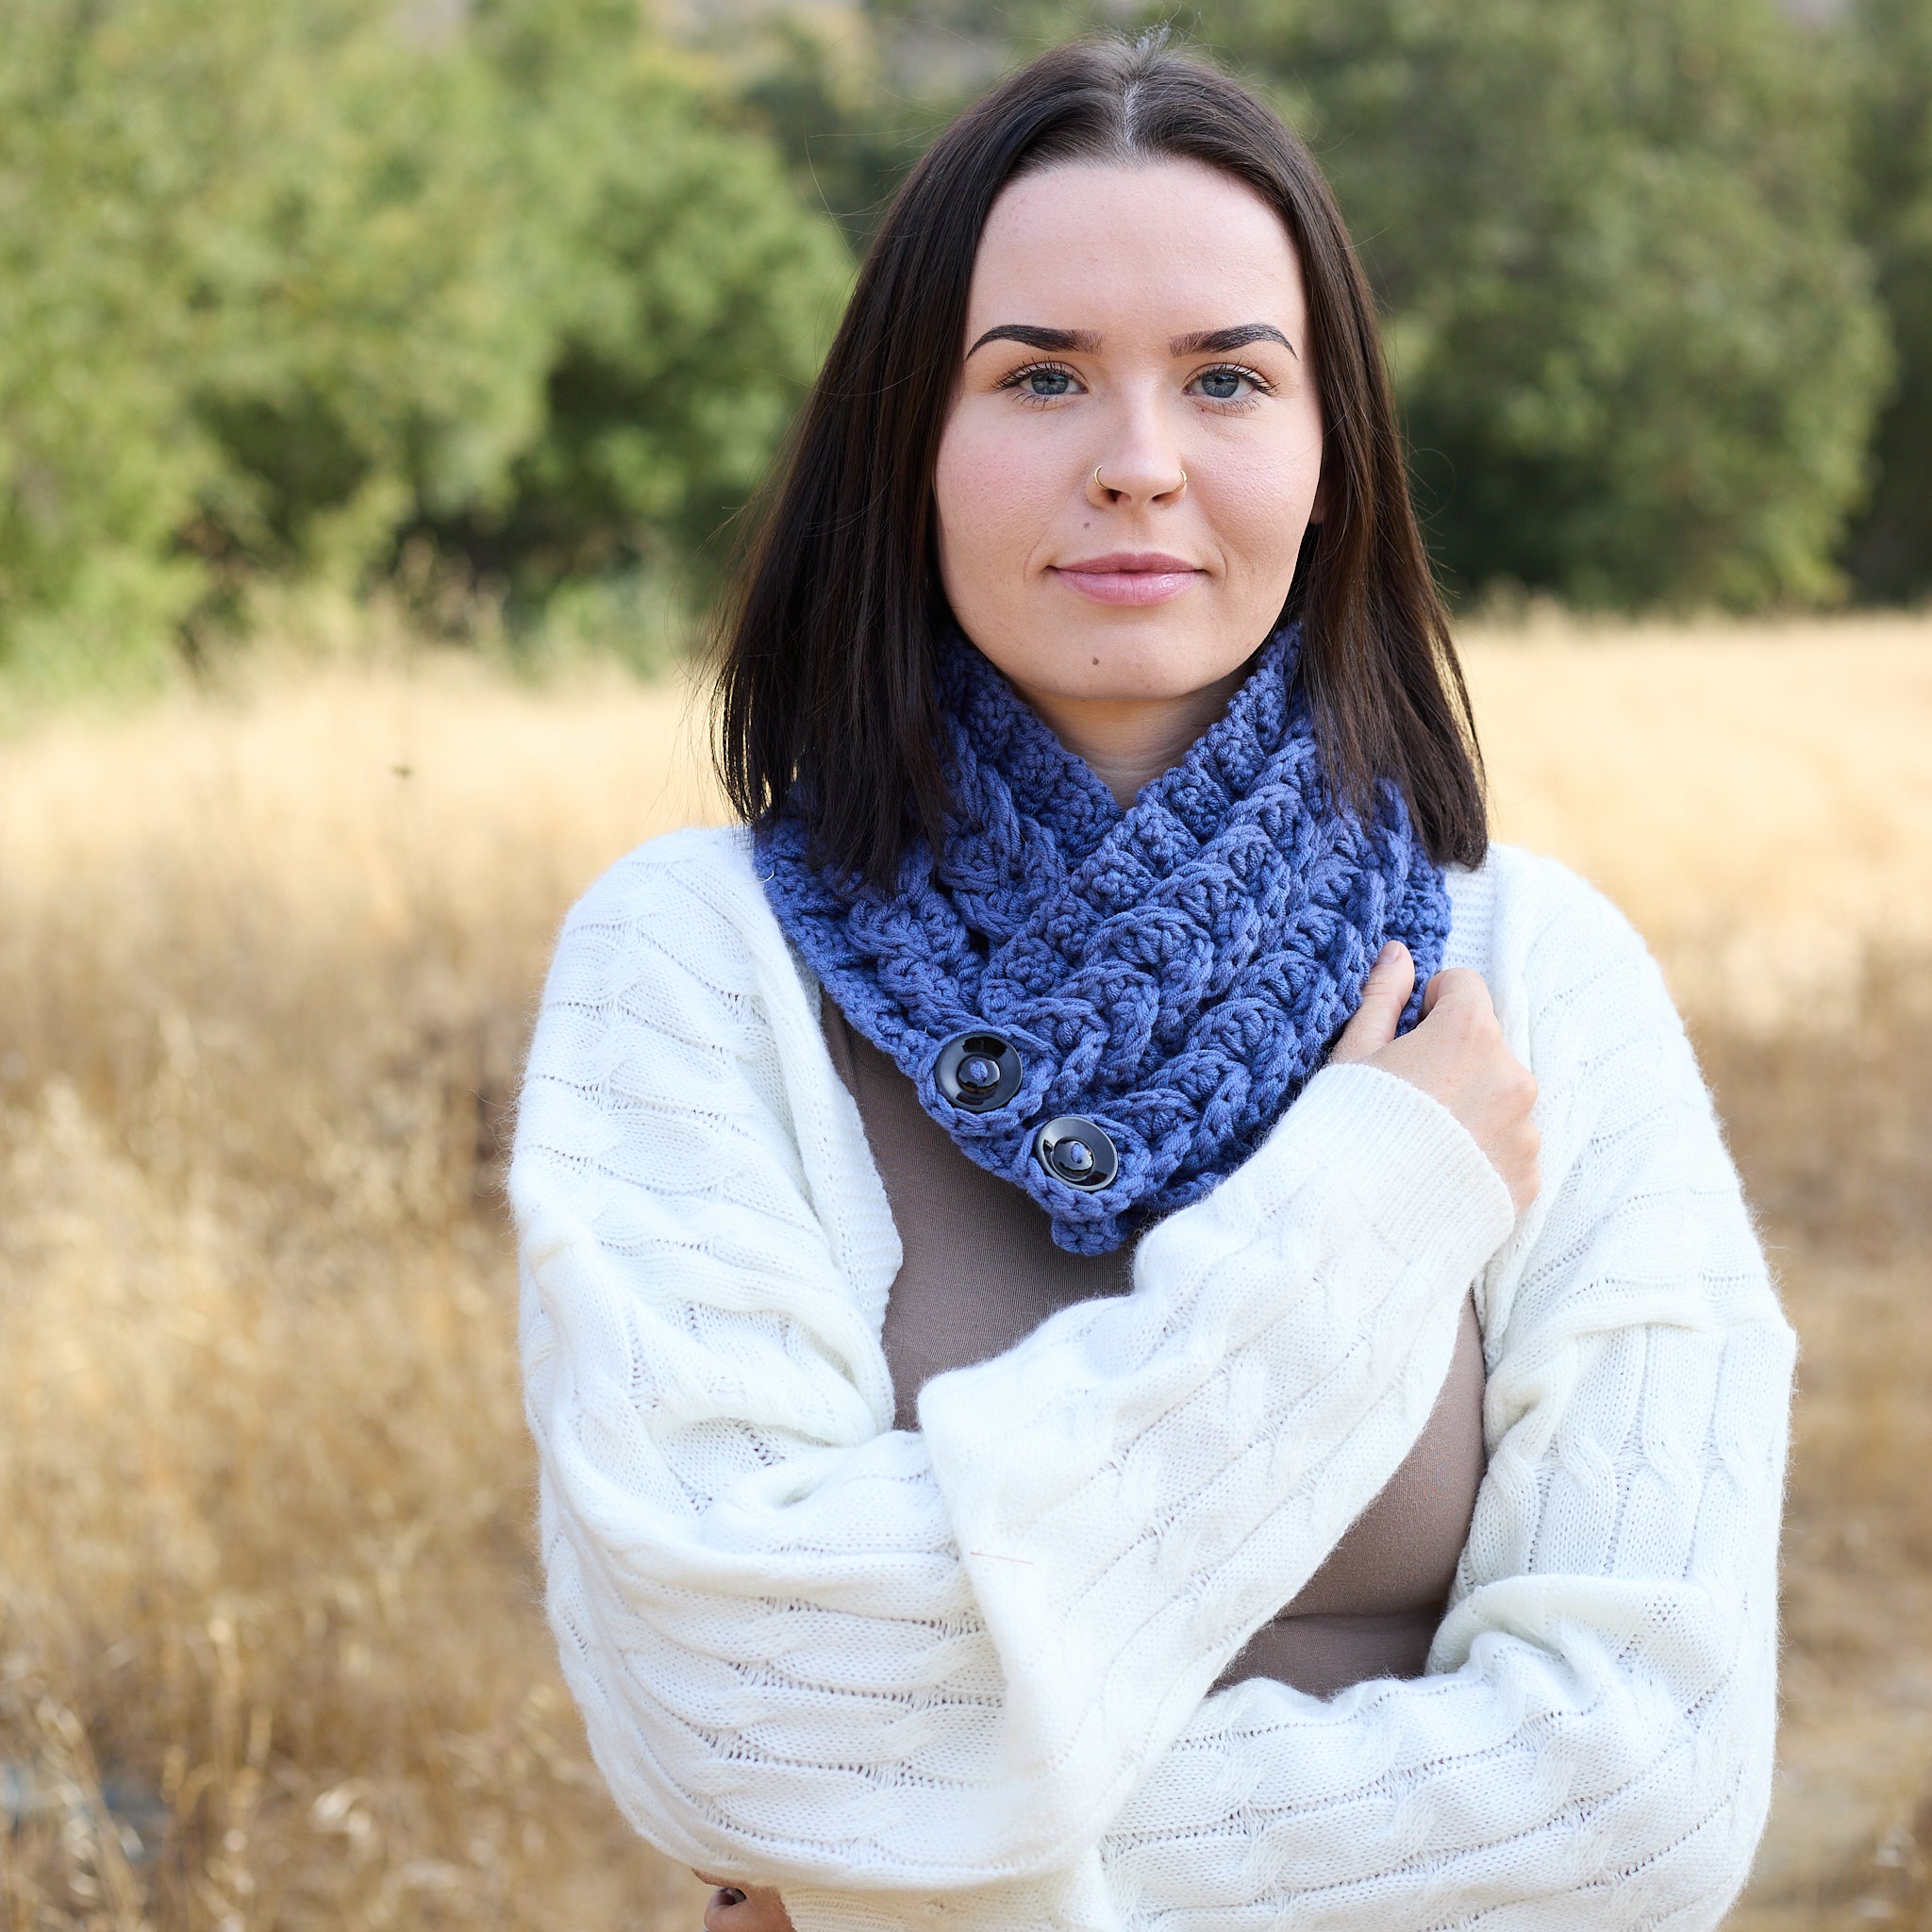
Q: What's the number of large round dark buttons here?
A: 2